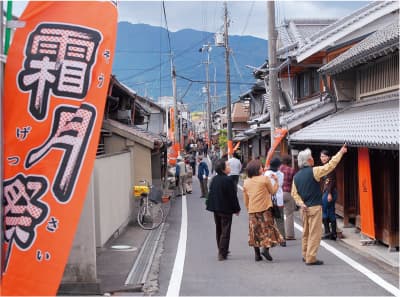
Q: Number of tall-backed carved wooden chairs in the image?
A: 0